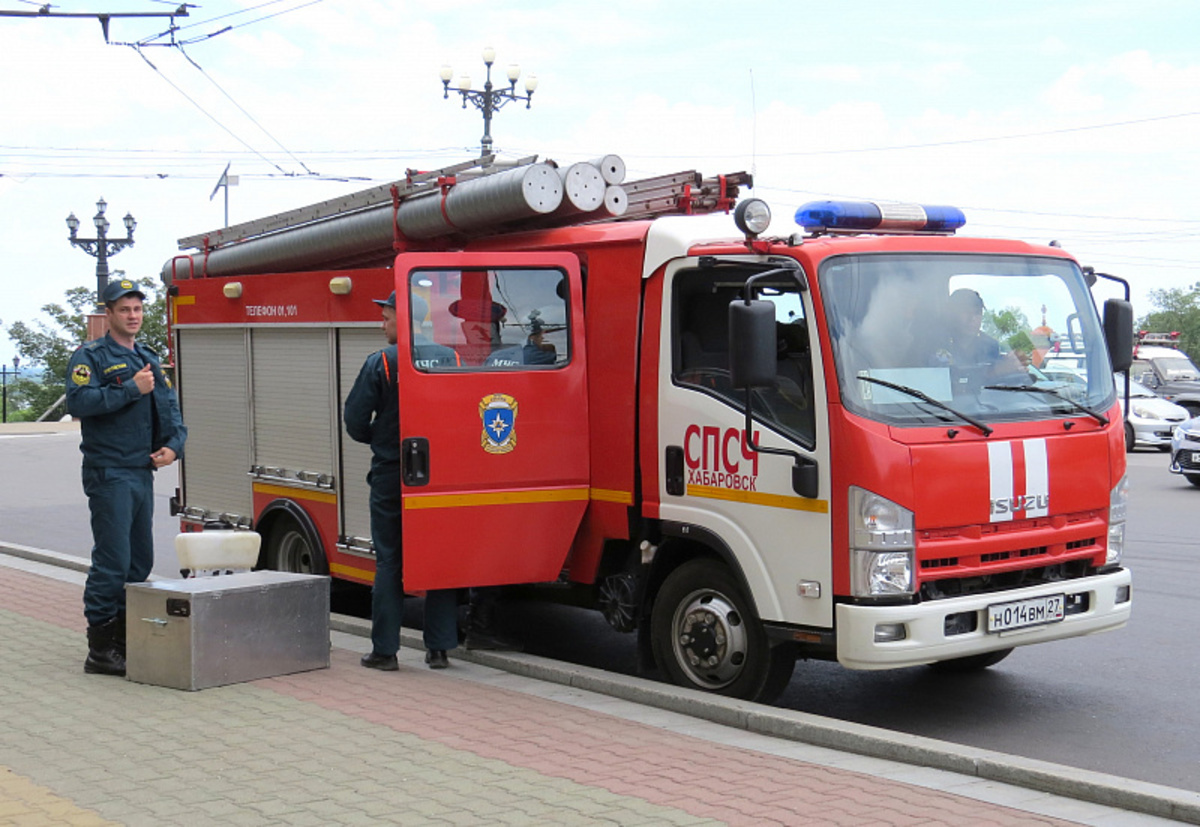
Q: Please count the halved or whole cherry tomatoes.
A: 0